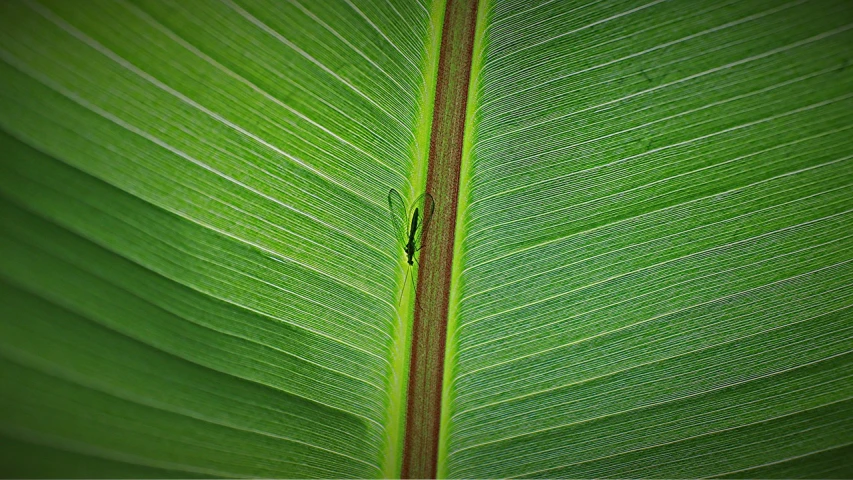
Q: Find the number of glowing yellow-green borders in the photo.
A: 2